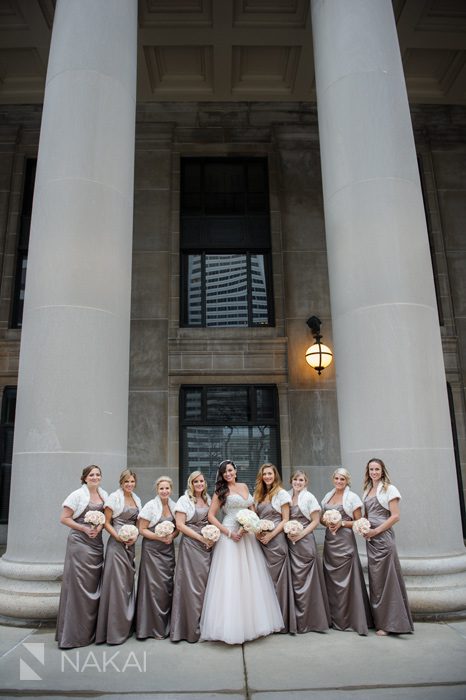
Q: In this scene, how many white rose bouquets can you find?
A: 9